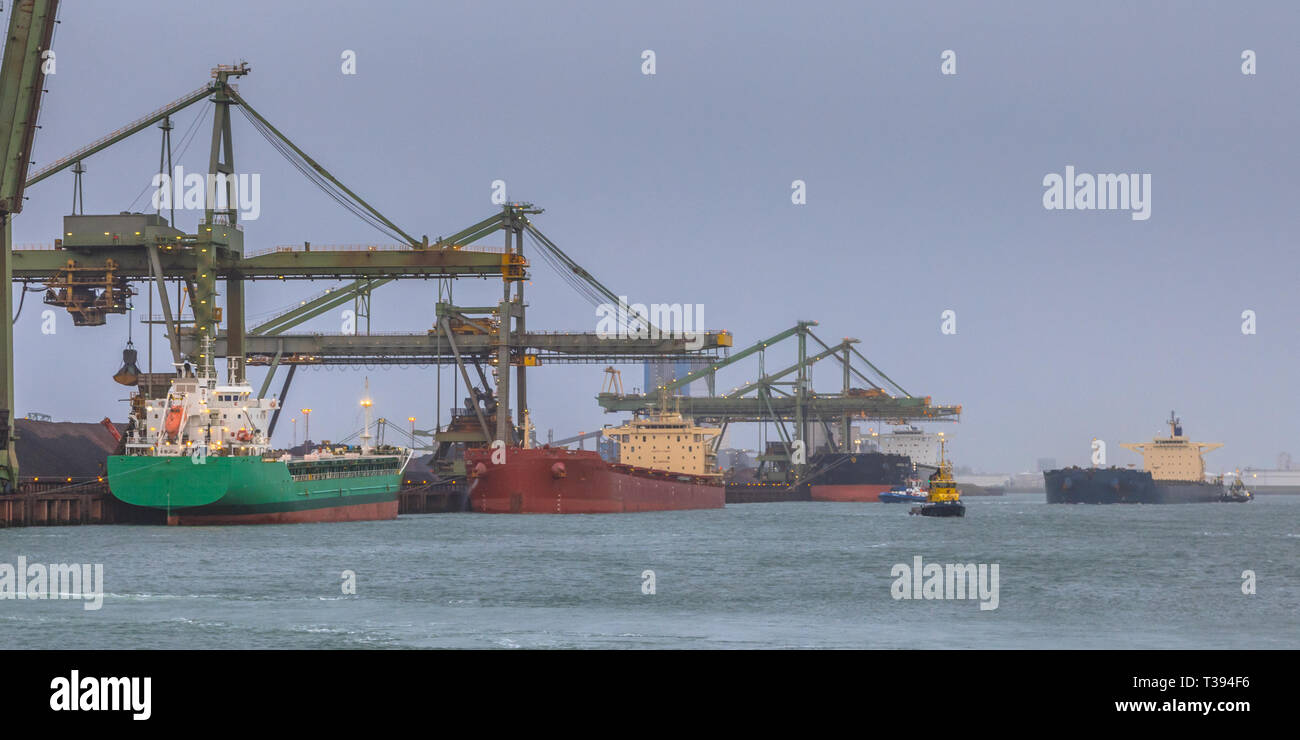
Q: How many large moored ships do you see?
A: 3